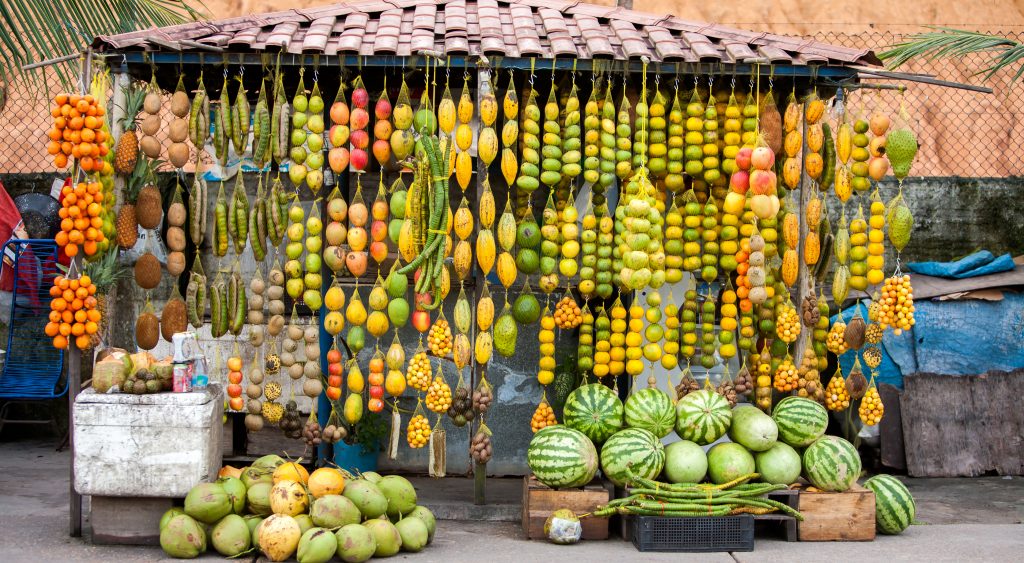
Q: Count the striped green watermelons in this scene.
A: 8